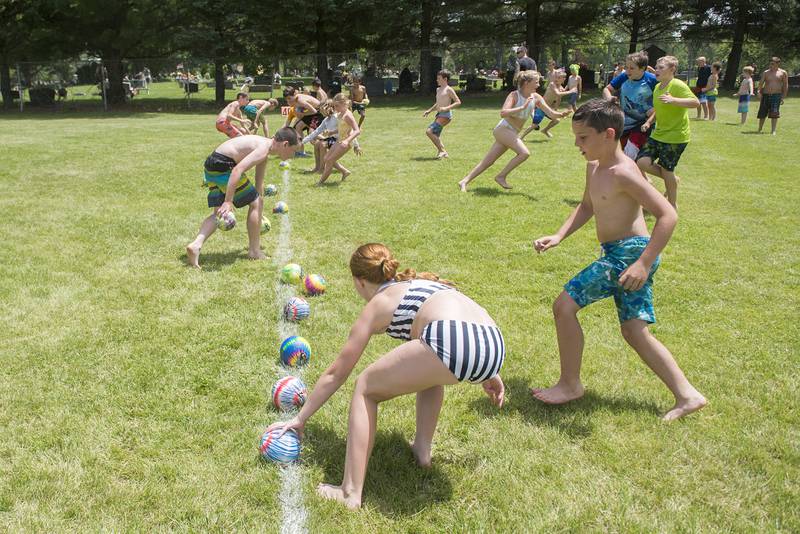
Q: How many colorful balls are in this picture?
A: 11